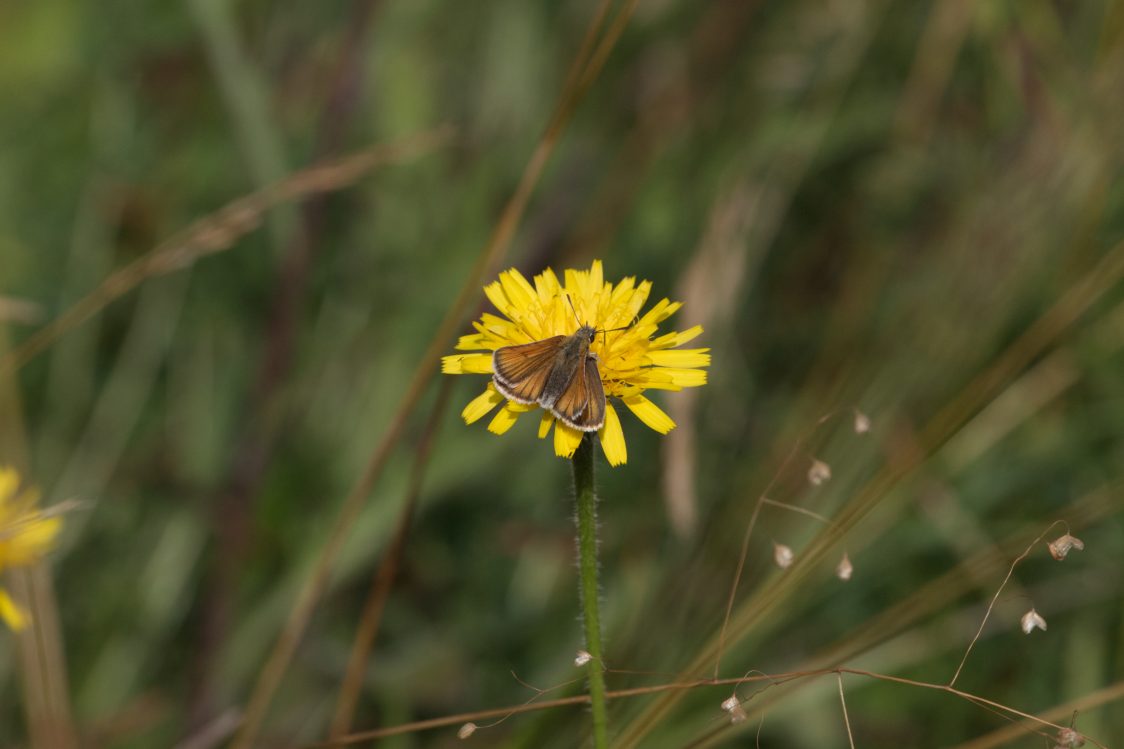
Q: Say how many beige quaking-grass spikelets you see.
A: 10